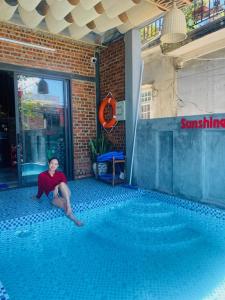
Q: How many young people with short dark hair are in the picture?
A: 1